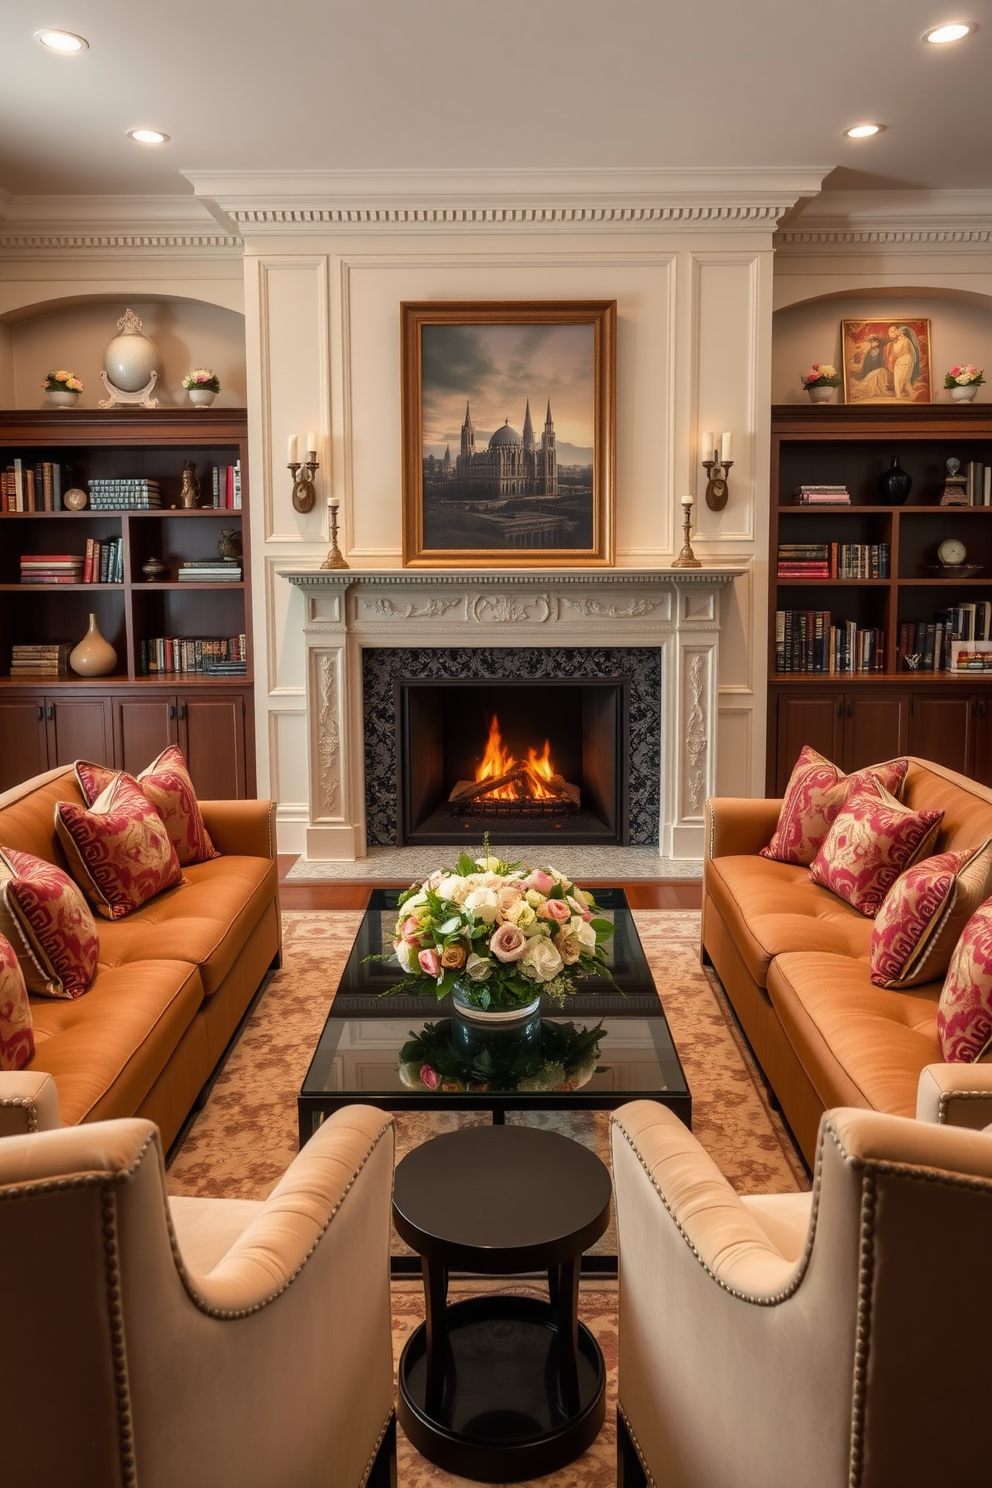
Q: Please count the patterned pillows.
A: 8